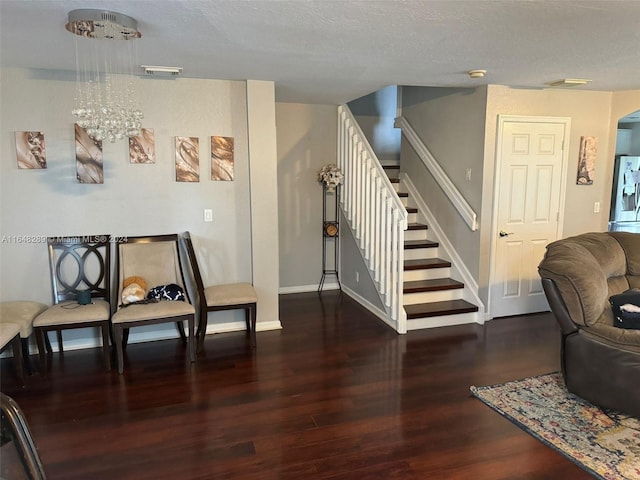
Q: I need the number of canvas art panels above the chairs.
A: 5